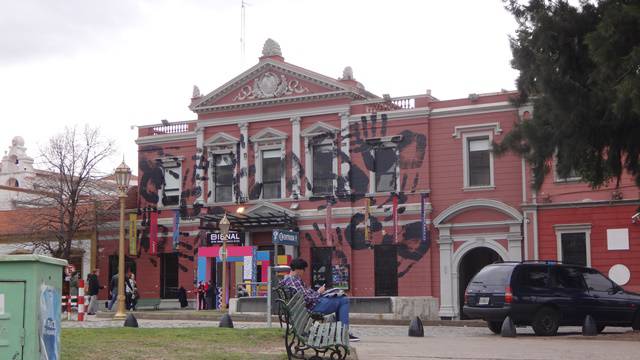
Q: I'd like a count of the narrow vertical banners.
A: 7